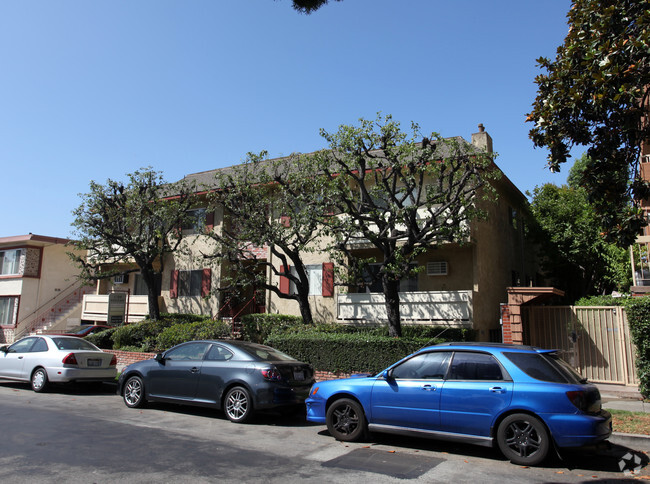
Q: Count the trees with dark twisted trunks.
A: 3